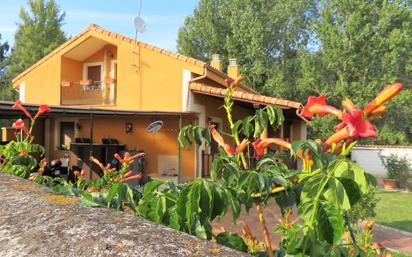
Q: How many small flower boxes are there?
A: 3